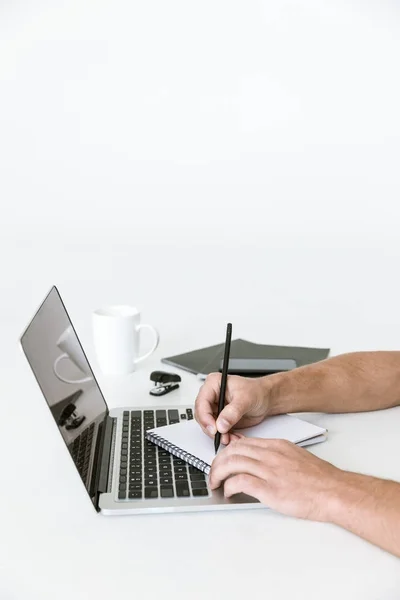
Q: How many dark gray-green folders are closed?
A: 2